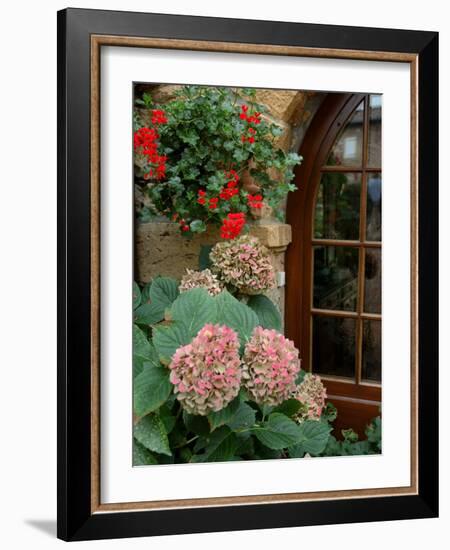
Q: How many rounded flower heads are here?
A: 5